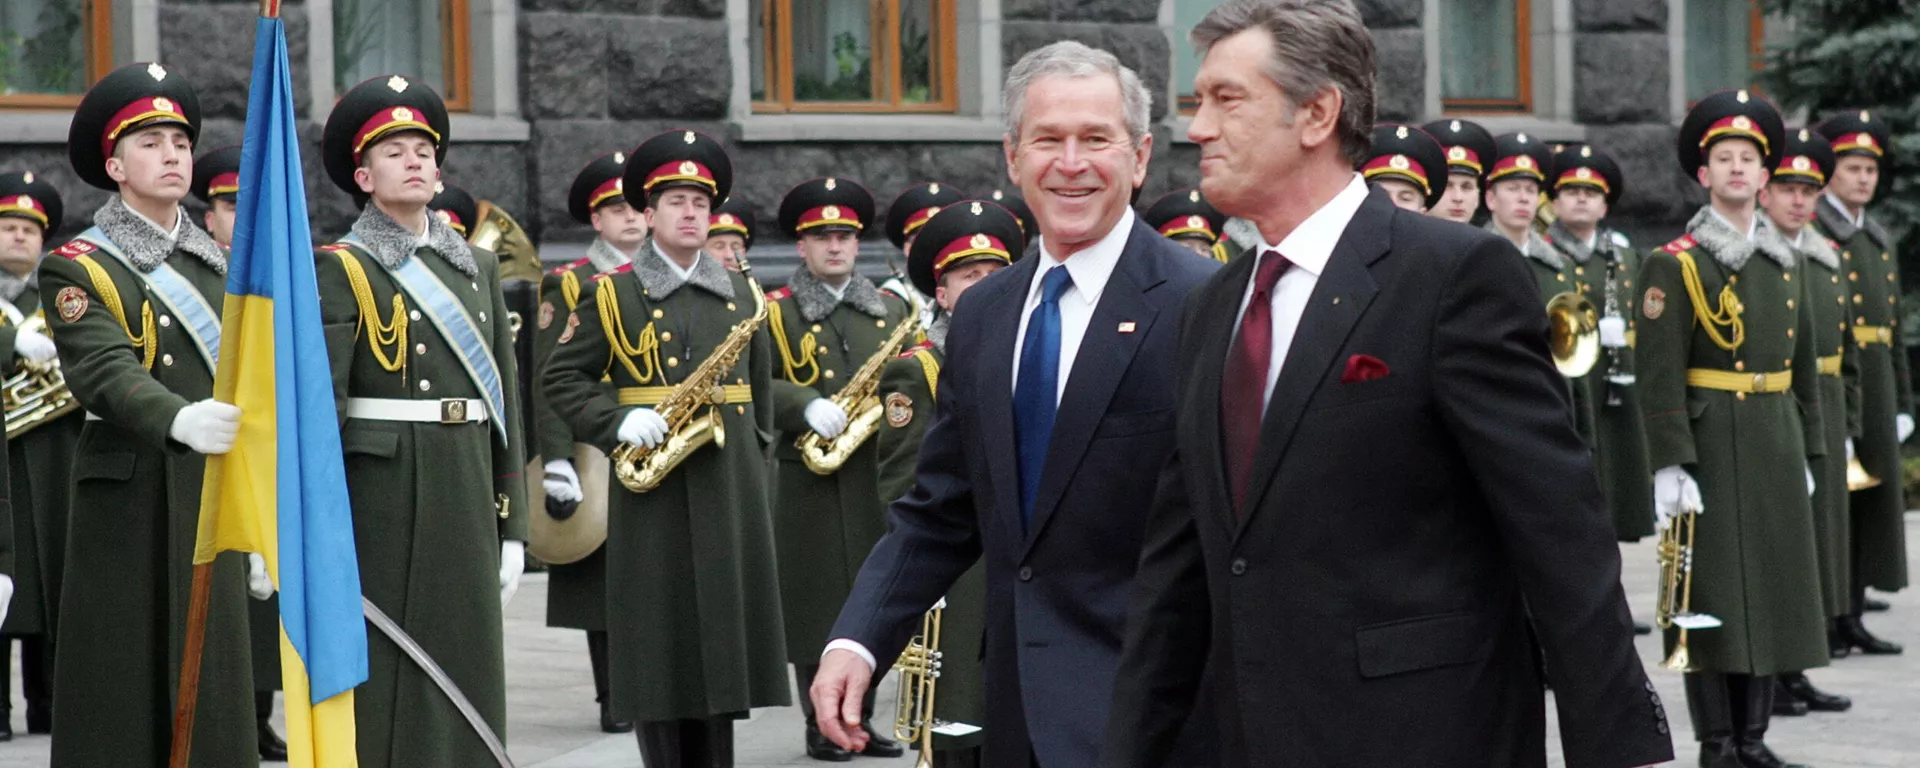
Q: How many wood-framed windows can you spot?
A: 6